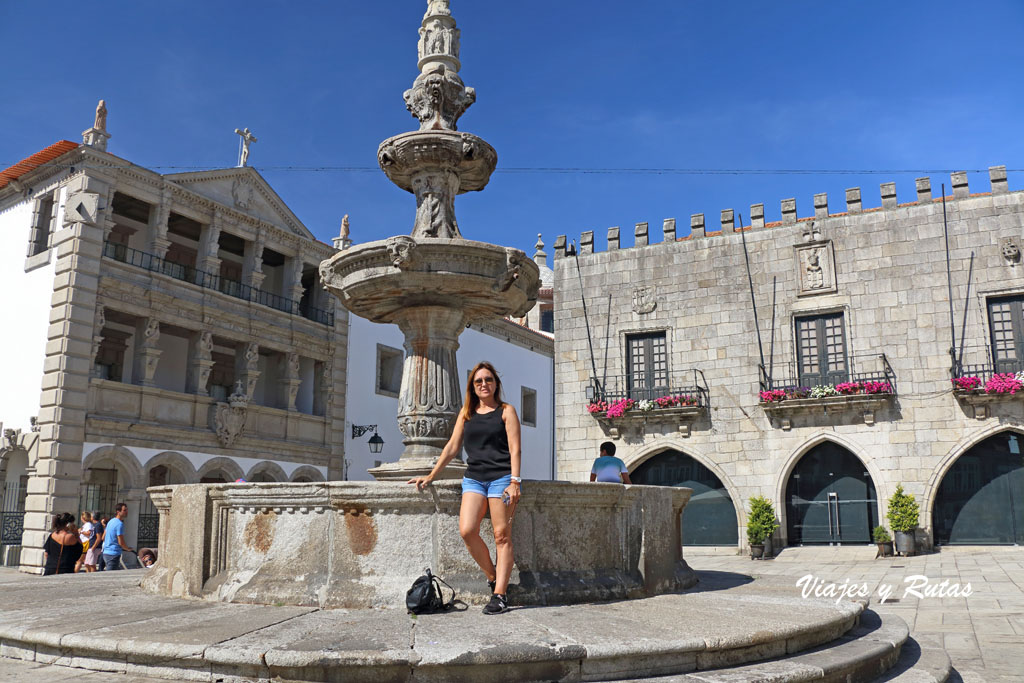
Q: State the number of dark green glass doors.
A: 3